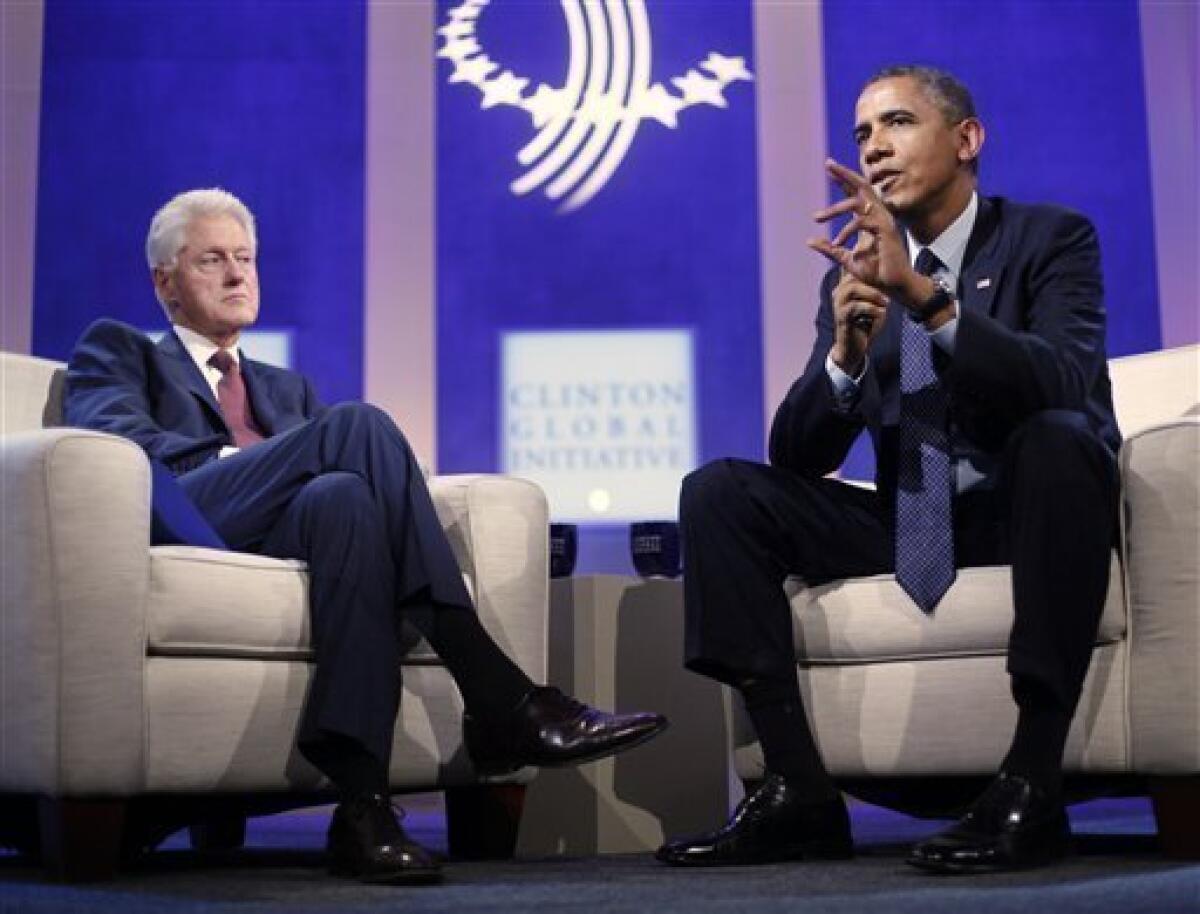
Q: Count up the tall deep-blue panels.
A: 3